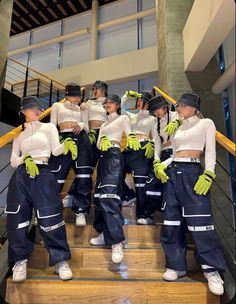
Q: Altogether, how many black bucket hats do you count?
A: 7